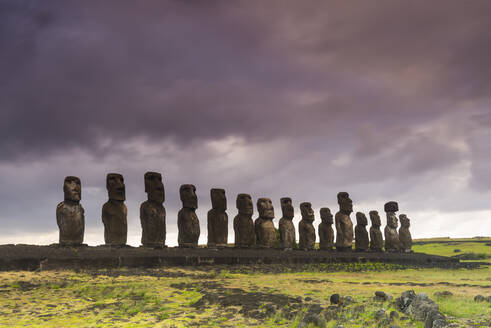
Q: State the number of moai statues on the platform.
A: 15